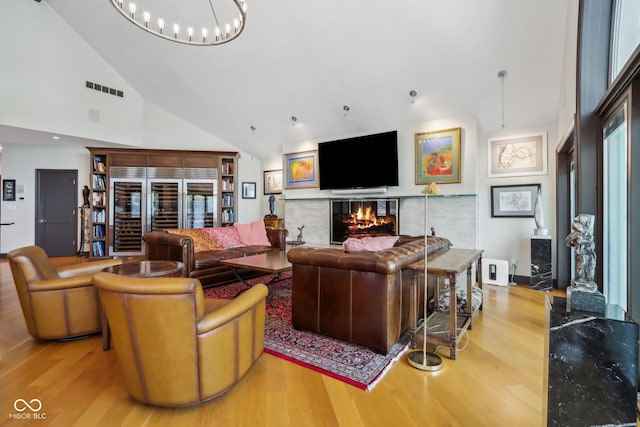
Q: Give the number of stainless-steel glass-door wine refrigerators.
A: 3